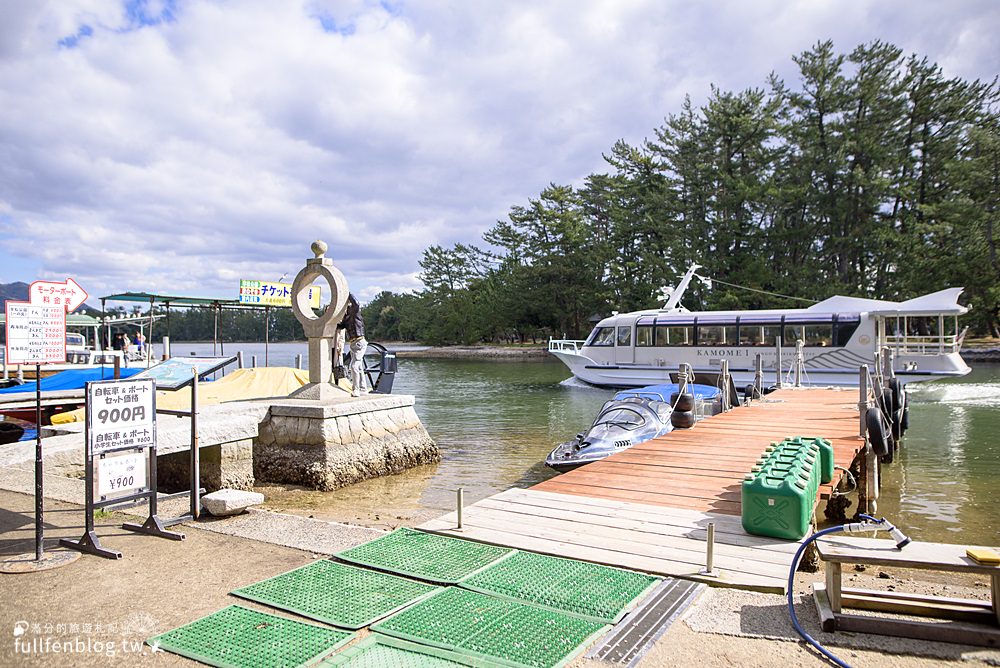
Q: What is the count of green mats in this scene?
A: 6